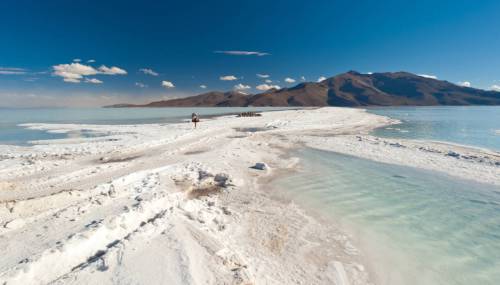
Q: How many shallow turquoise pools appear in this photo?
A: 1